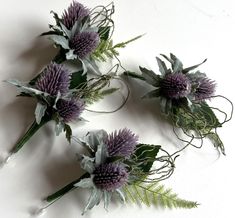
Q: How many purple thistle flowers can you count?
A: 8